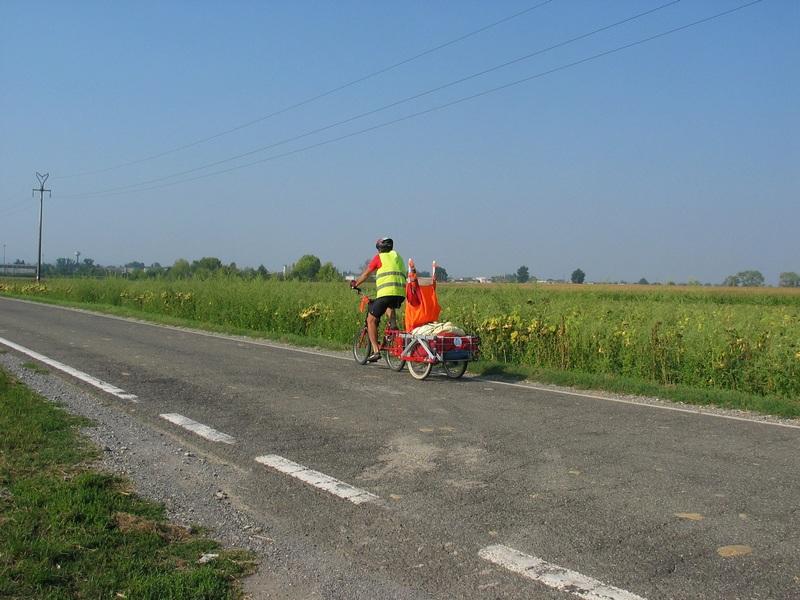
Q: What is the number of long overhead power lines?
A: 3